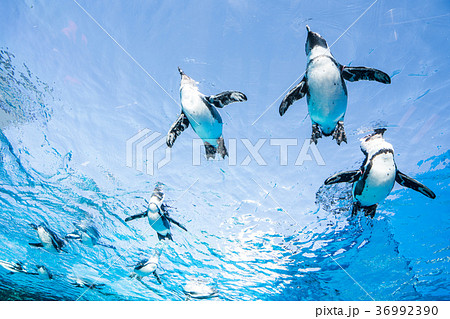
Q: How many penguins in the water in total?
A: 11